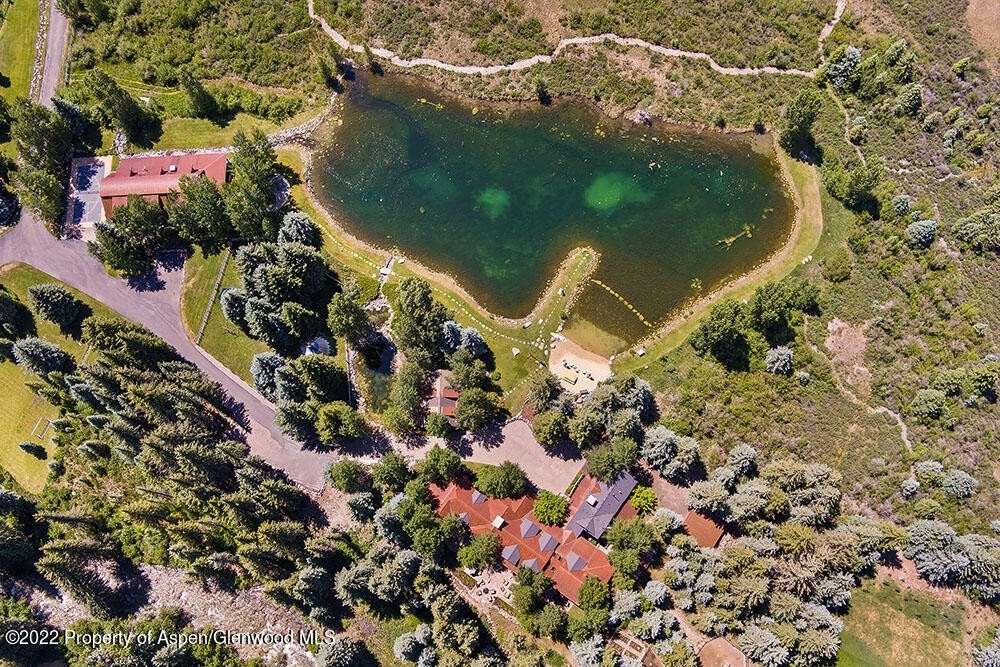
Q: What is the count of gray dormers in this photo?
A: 7